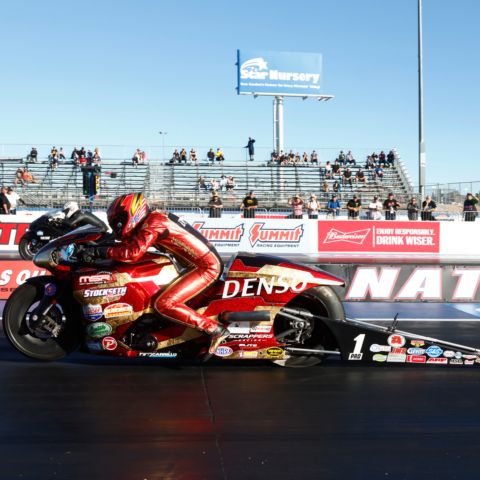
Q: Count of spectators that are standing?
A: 14